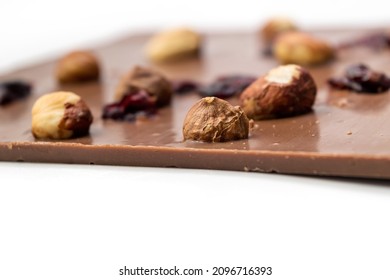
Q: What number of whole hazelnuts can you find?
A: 8